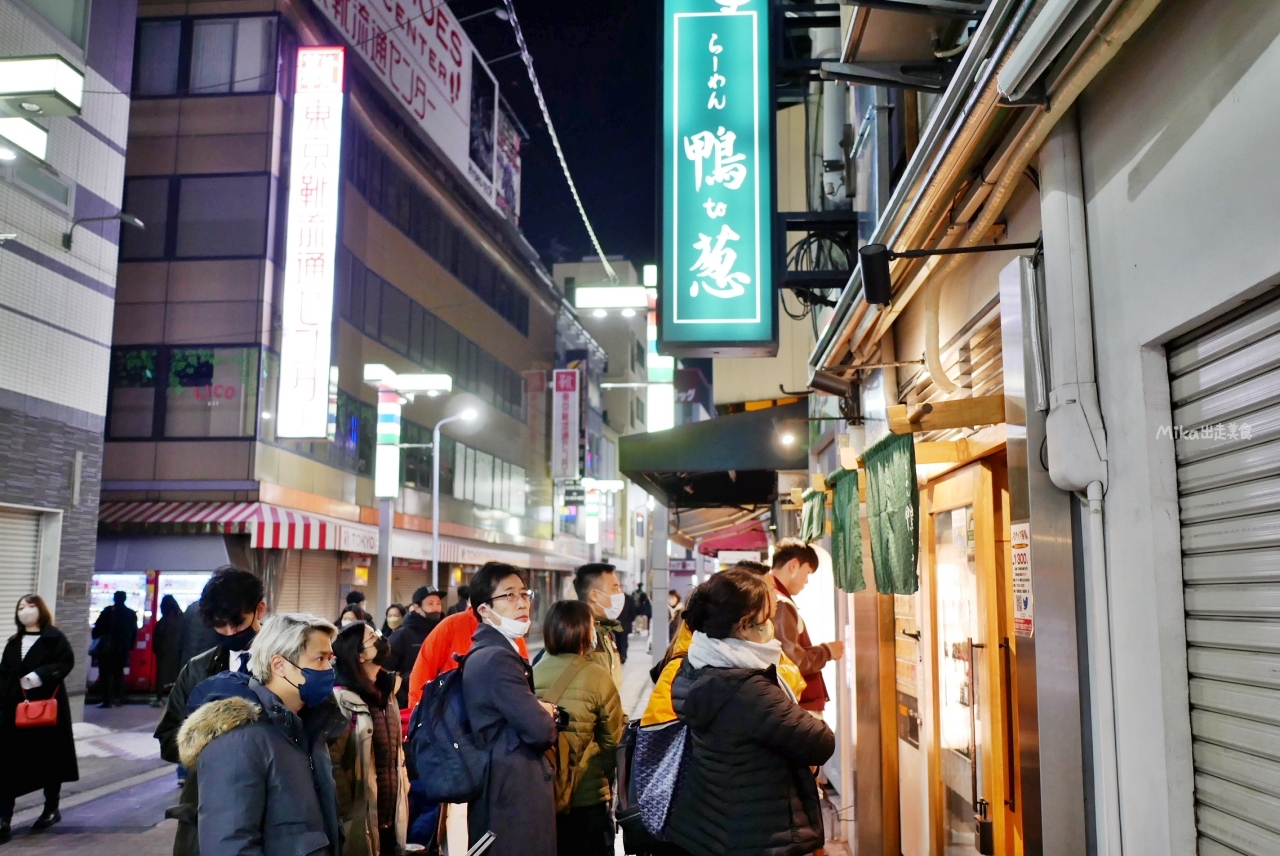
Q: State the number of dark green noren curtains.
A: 3